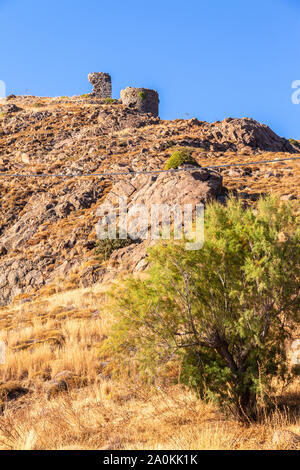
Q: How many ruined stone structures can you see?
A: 2